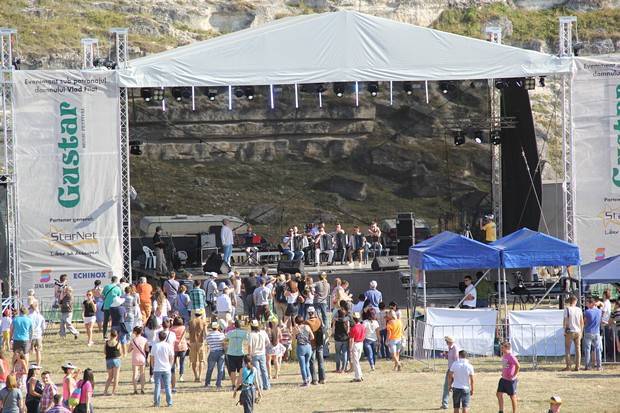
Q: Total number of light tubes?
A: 9